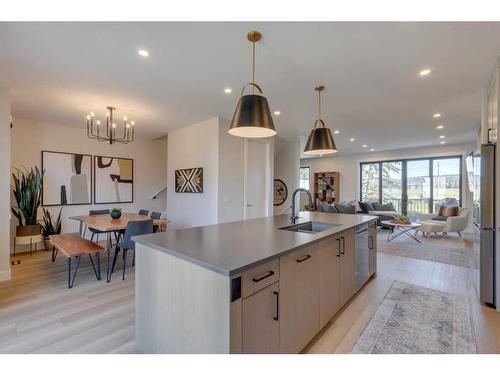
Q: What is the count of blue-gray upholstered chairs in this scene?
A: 4